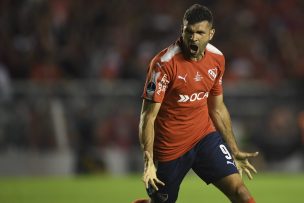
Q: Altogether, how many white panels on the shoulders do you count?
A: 2